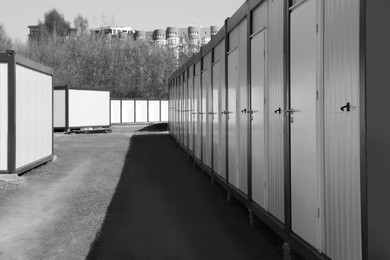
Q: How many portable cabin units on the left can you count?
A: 2